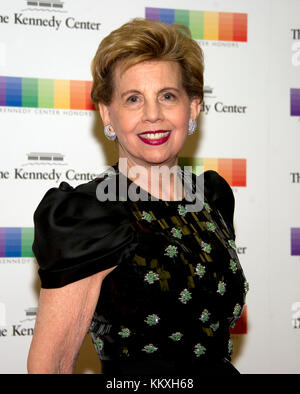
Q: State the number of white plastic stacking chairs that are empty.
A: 0